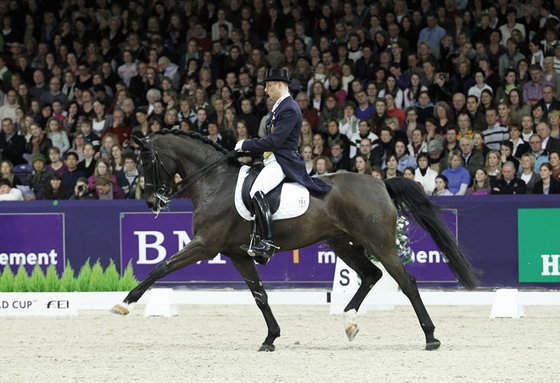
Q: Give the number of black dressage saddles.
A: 1